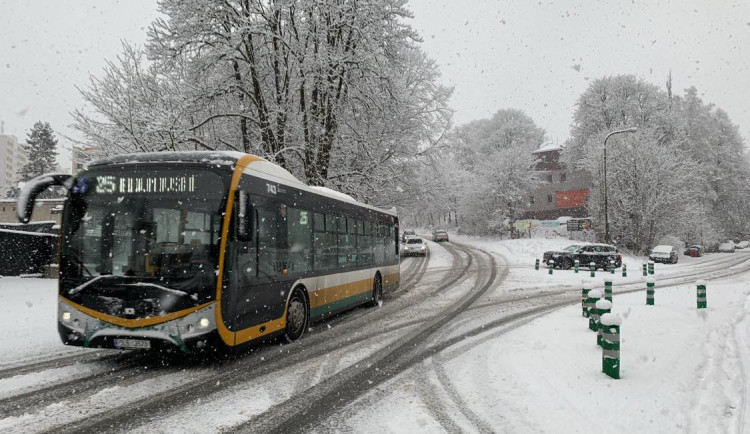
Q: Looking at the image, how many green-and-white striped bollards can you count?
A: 15